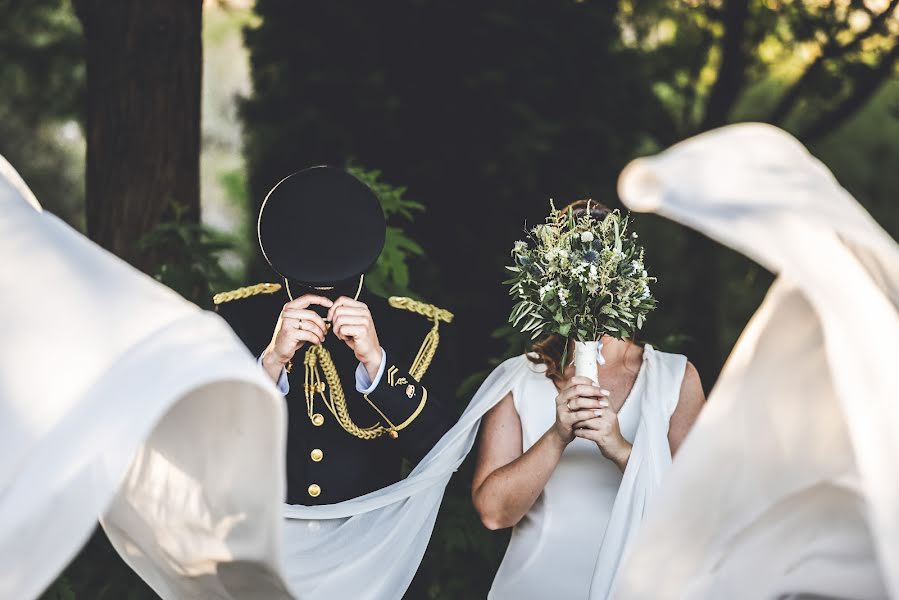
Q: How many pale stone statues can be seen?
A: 0